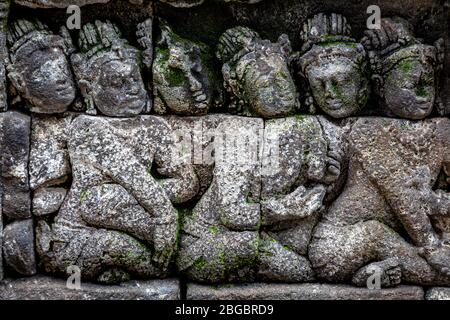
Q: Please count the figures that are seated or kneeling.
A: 3